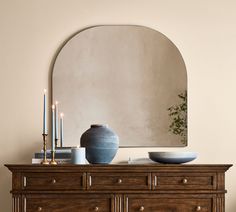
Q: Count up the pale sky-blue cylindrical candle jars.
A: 1